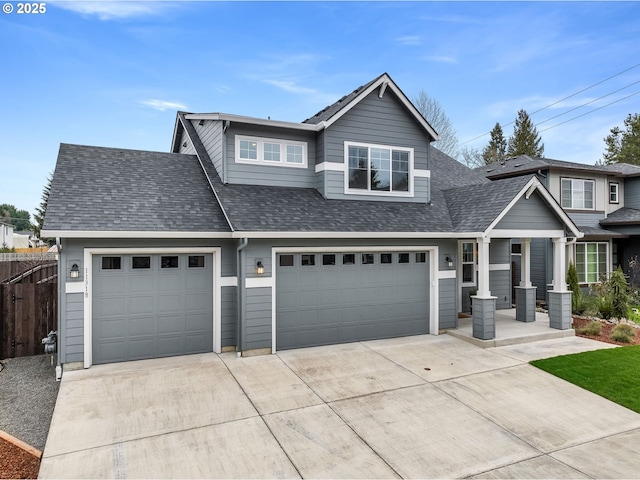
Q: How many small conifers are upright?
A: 2